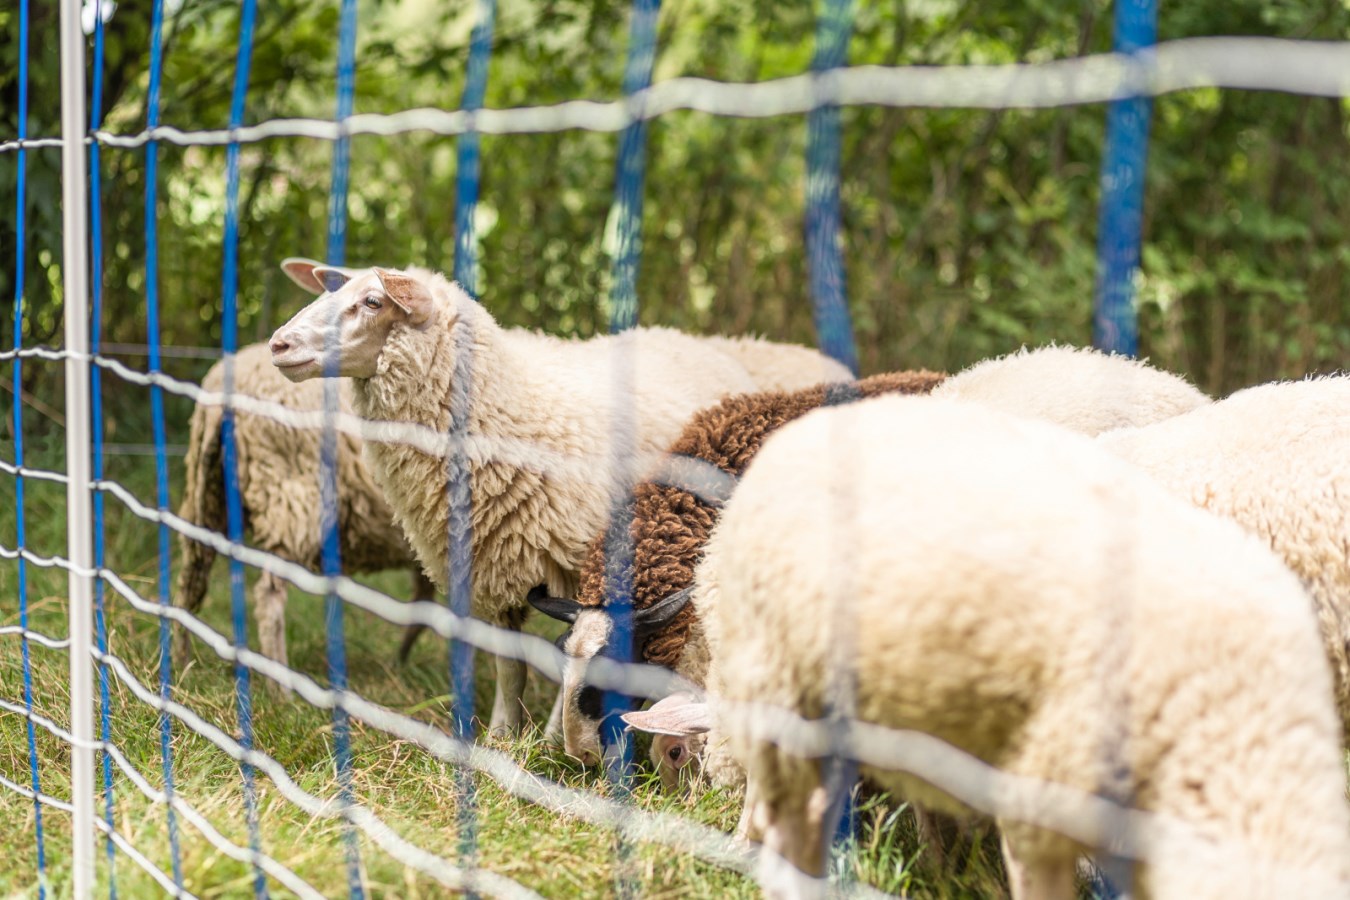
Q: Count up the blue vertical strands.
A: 9